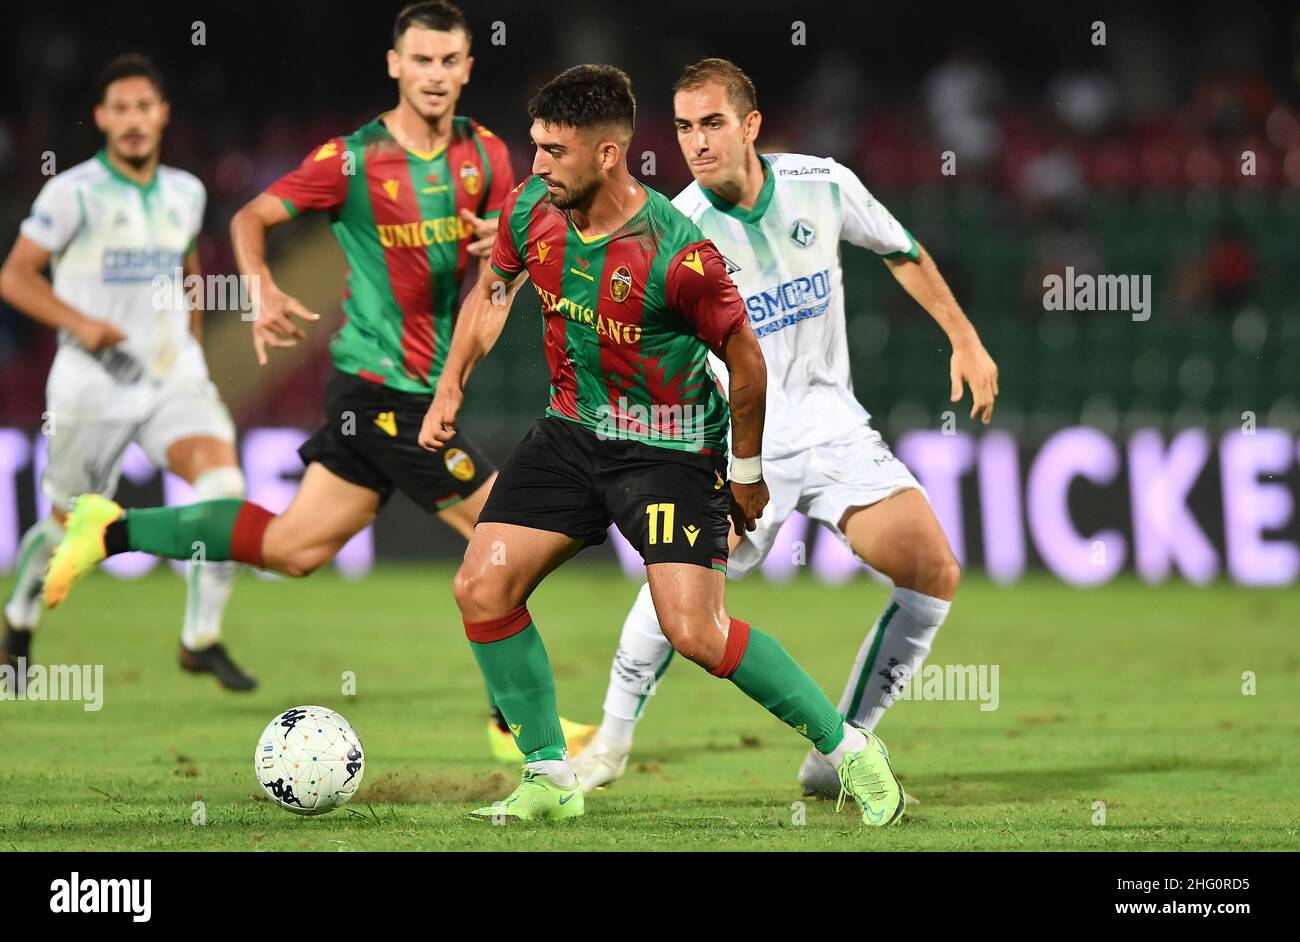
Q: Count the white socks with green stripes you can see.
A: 4